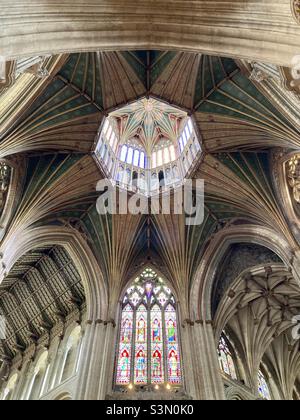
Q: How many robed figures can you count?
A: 8